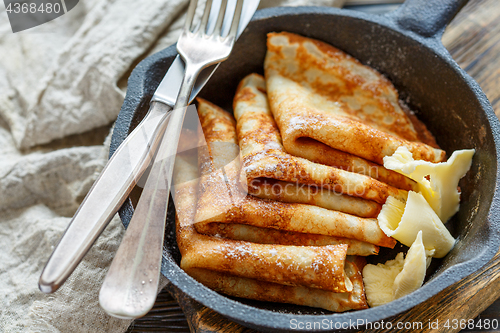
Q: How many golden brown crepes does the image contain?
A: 4